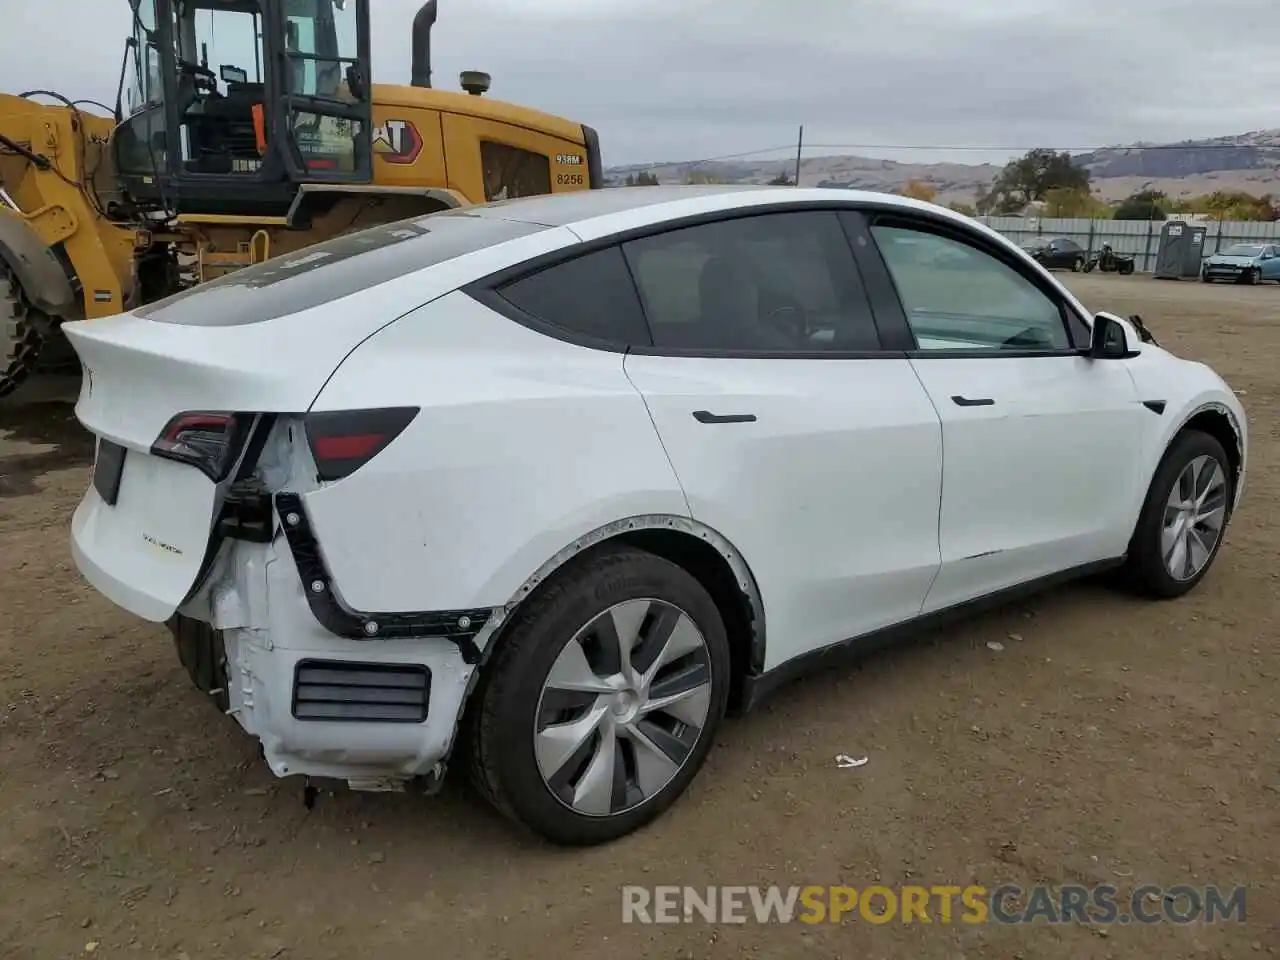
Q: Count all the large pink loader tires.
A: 0